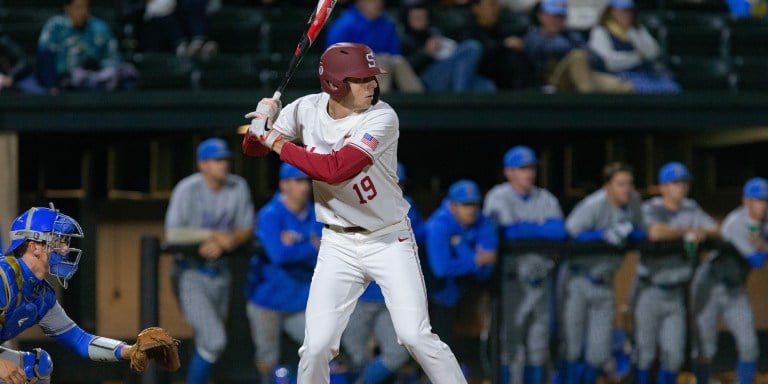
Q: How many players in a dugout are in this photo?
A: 8